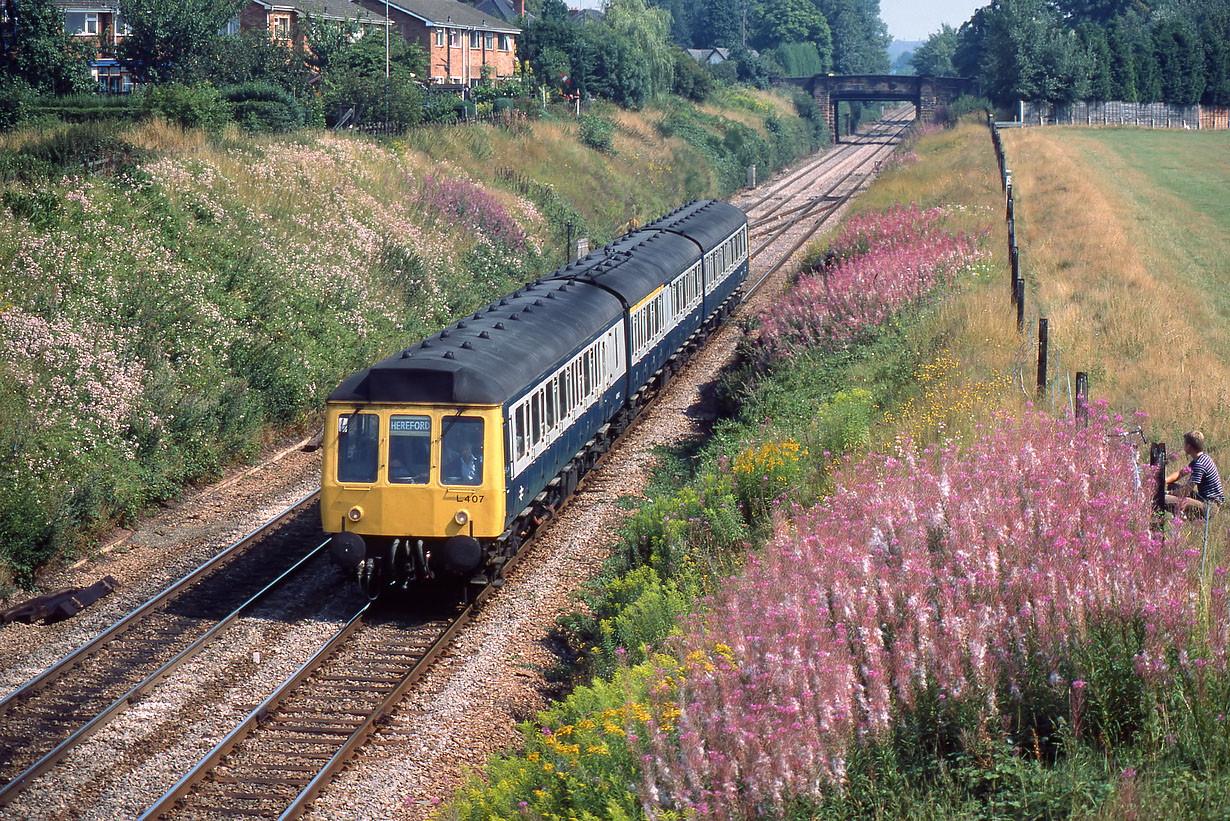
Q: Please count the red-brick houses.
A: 3